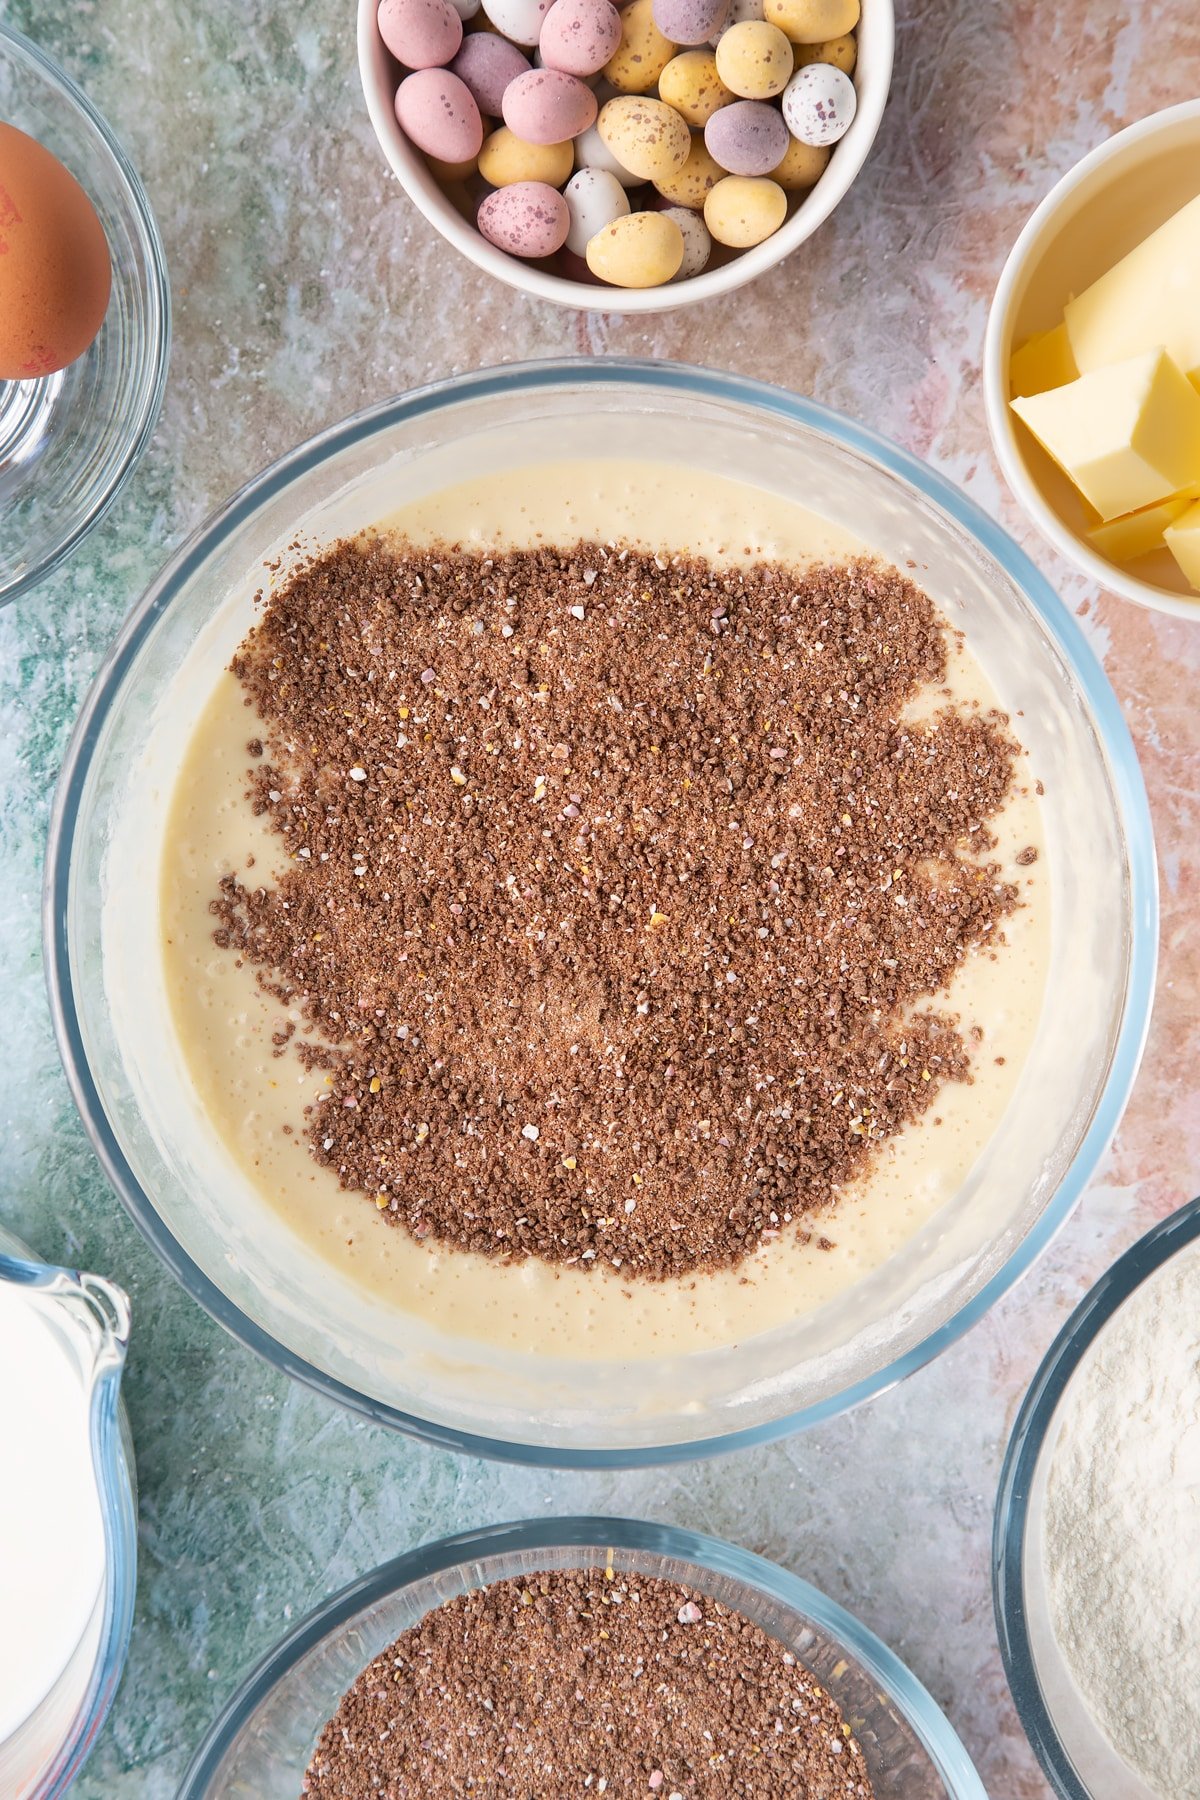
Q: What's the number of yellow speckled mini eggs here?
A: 11